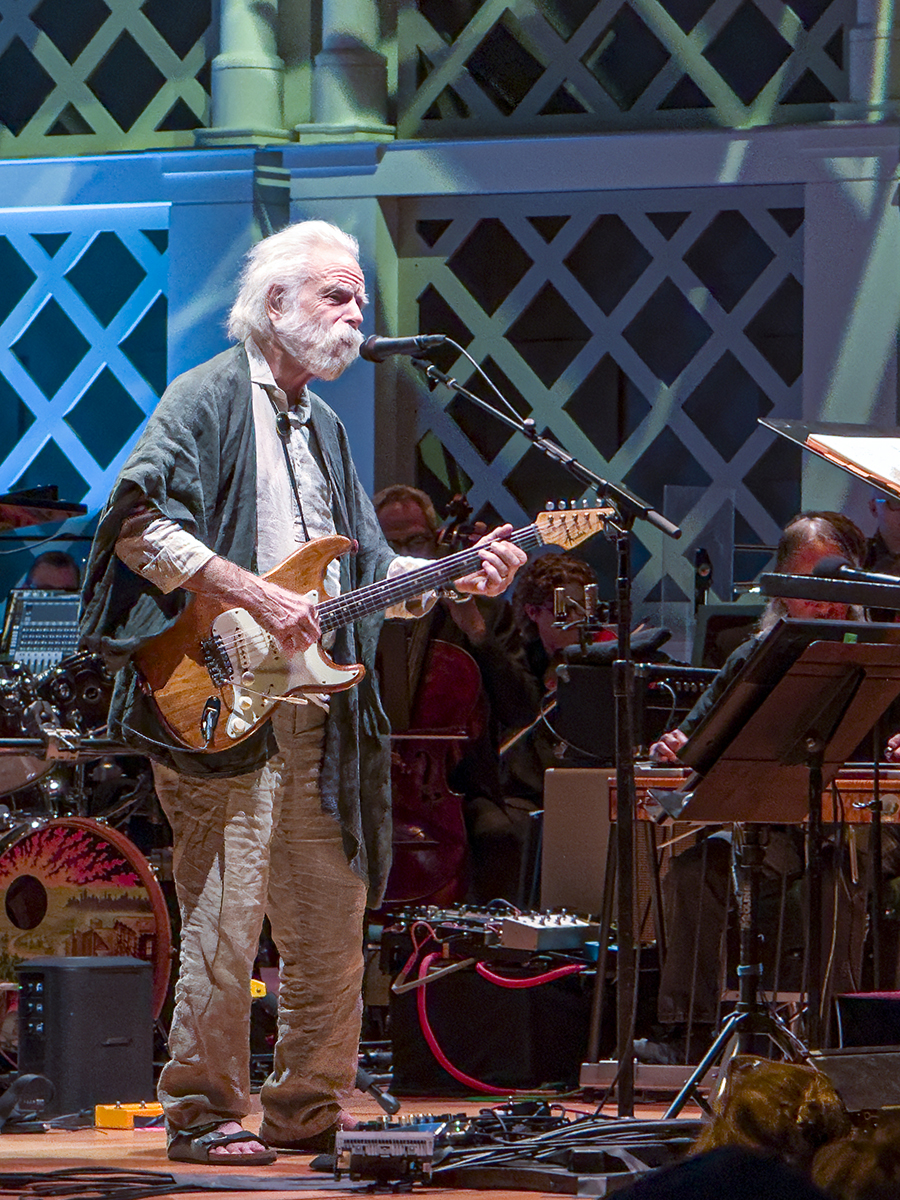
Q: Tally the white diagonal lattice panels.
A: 4